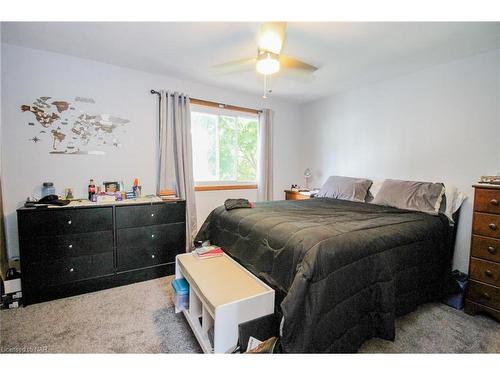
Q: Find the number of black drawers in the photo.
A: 6